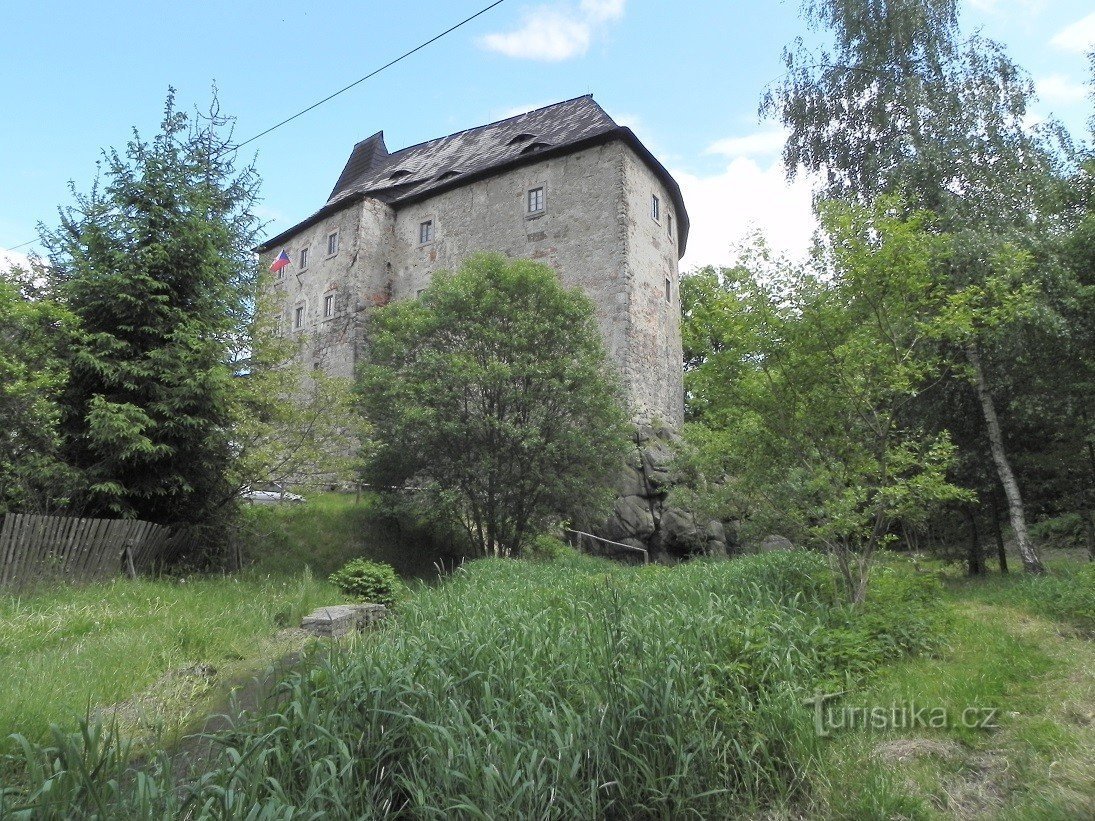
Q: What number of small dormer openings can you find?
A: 4